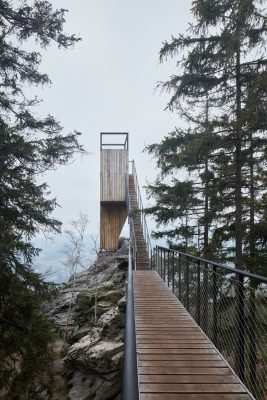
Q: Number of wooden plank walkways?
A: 1